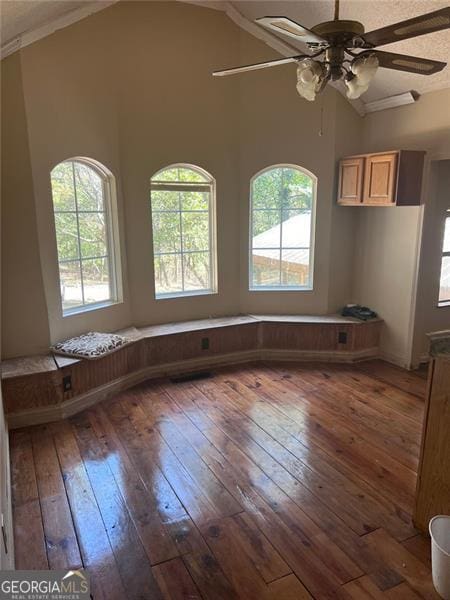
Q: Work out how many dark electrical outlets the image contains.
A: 3